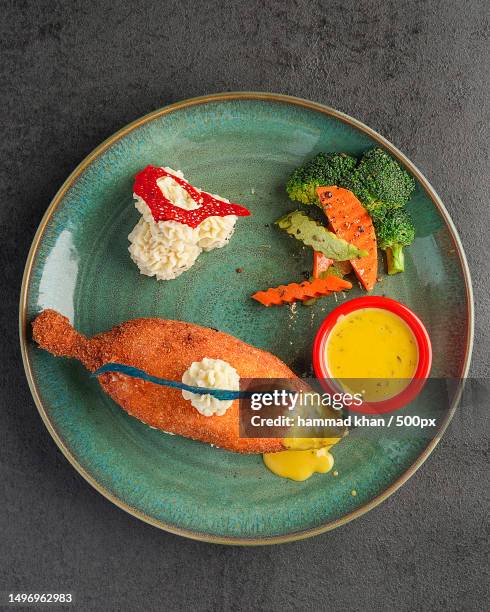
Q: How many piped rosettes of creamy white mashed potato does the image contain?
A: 4